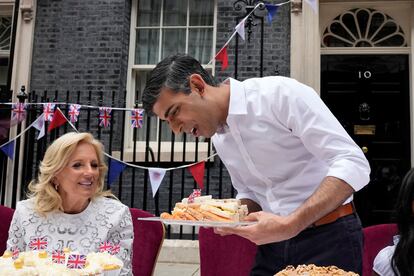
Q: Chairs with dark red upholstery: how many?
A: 4